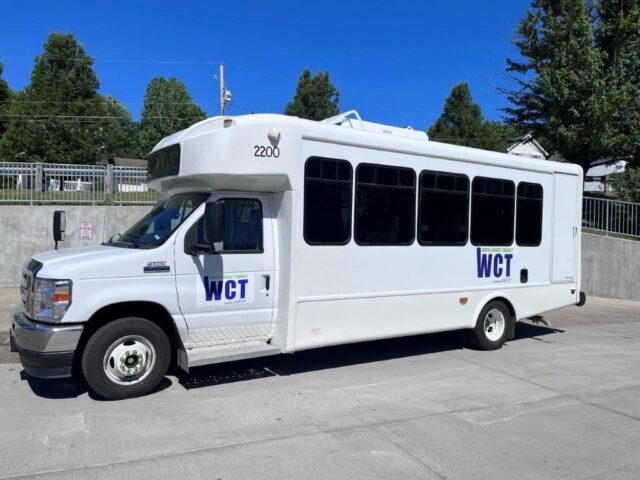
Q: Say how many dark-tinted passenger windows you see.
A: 5